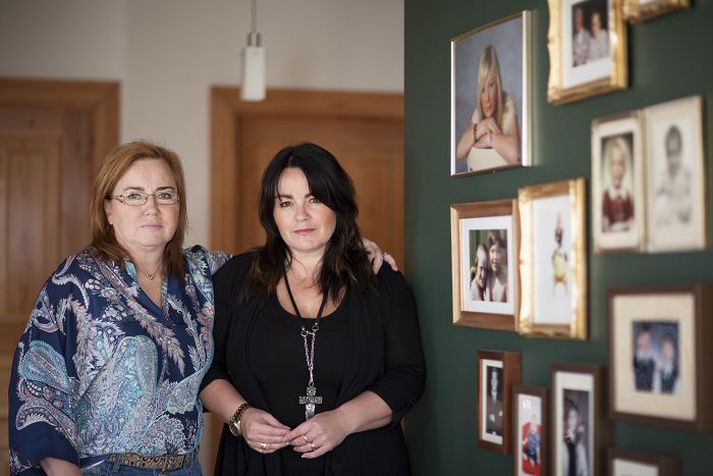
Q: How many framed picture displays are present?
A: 12